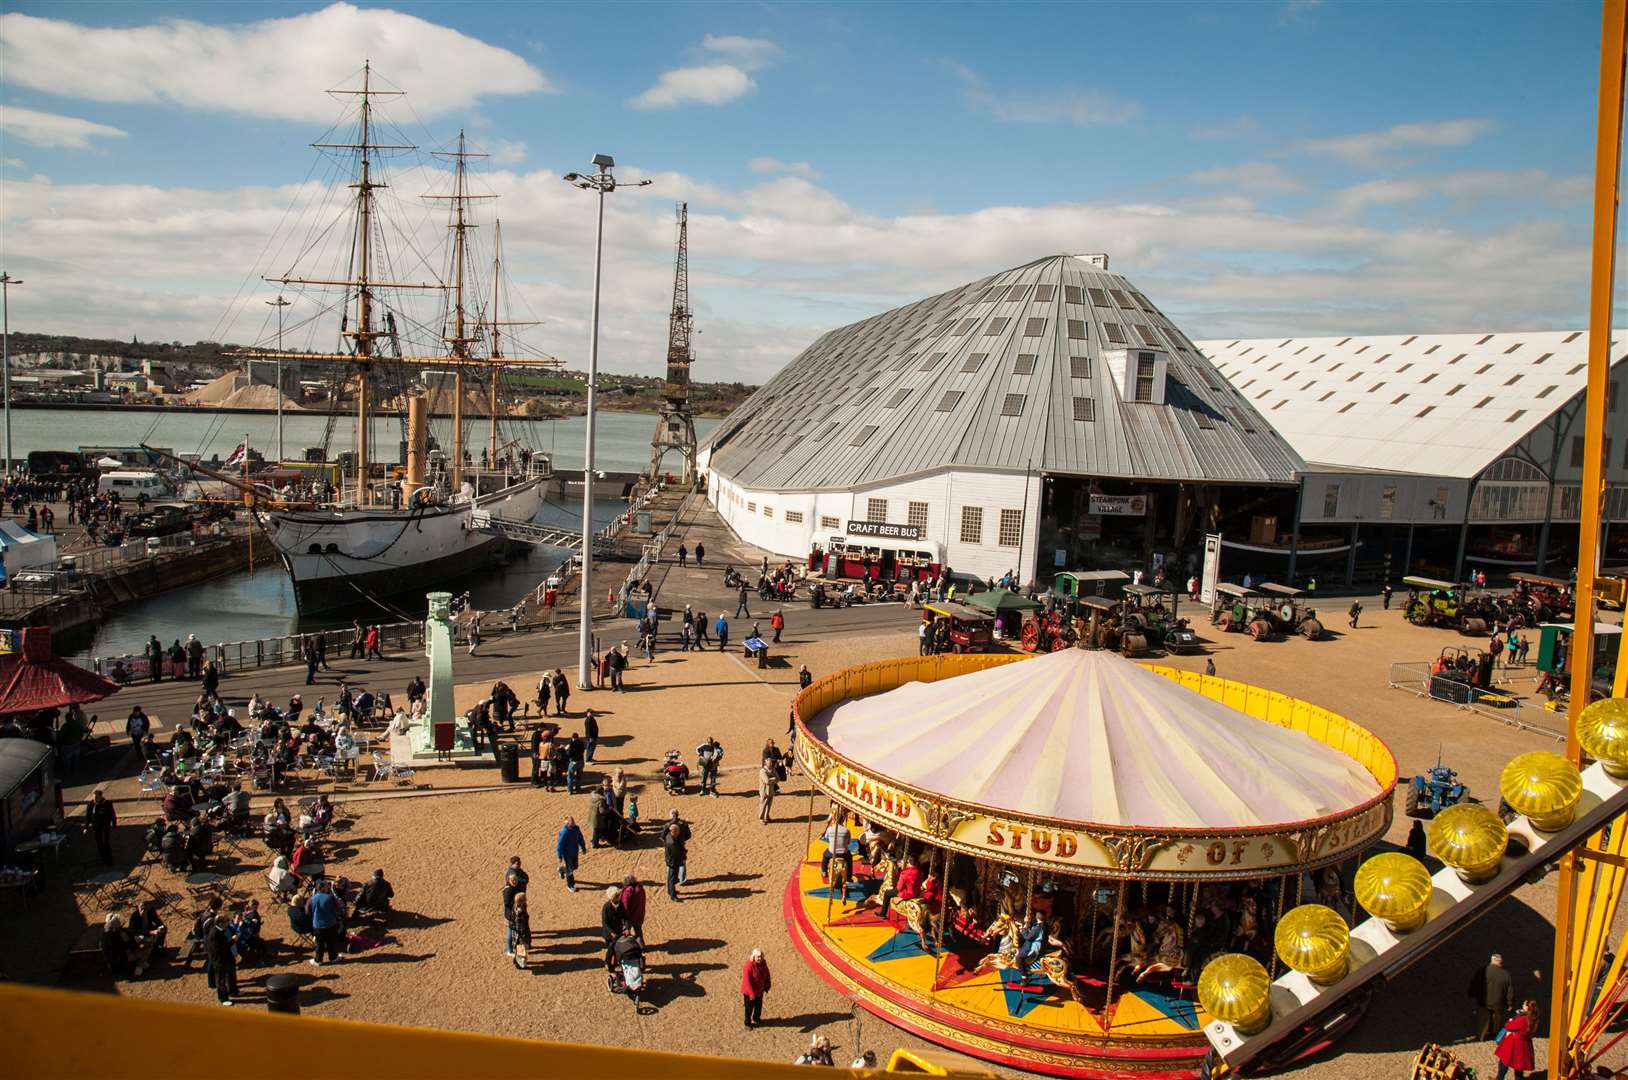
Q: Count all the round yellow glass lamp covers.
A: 6